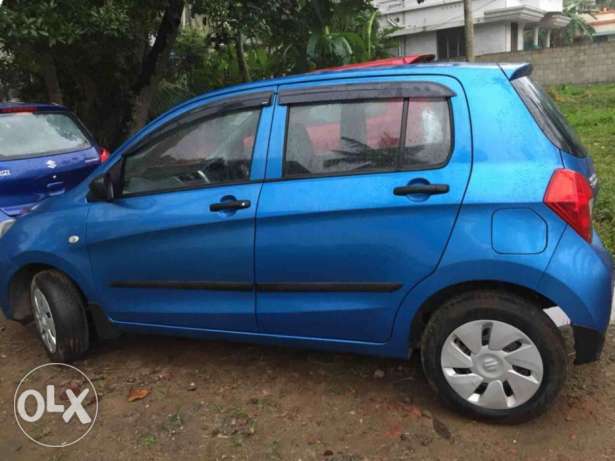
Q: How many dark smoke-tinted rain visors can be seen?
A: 2